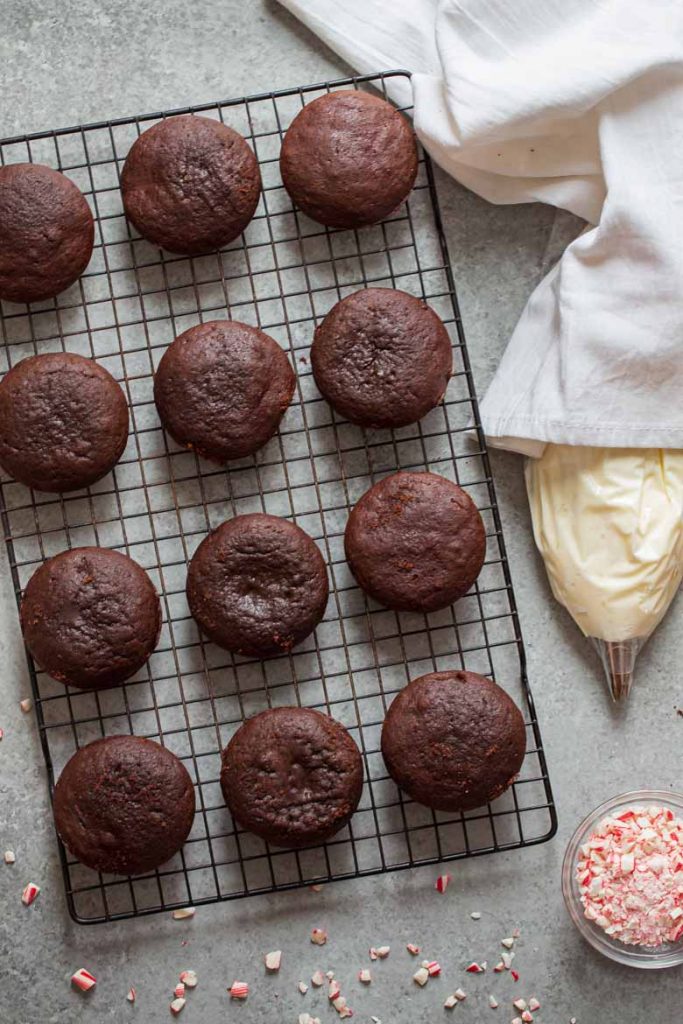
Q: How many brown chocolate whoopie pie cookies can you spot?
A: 12